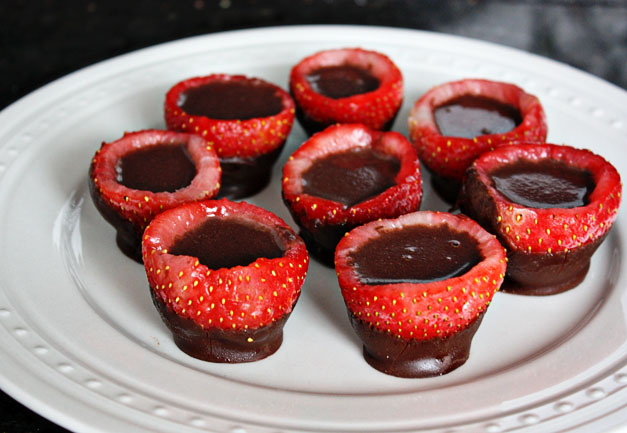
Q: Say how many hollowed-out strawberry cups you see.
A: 8